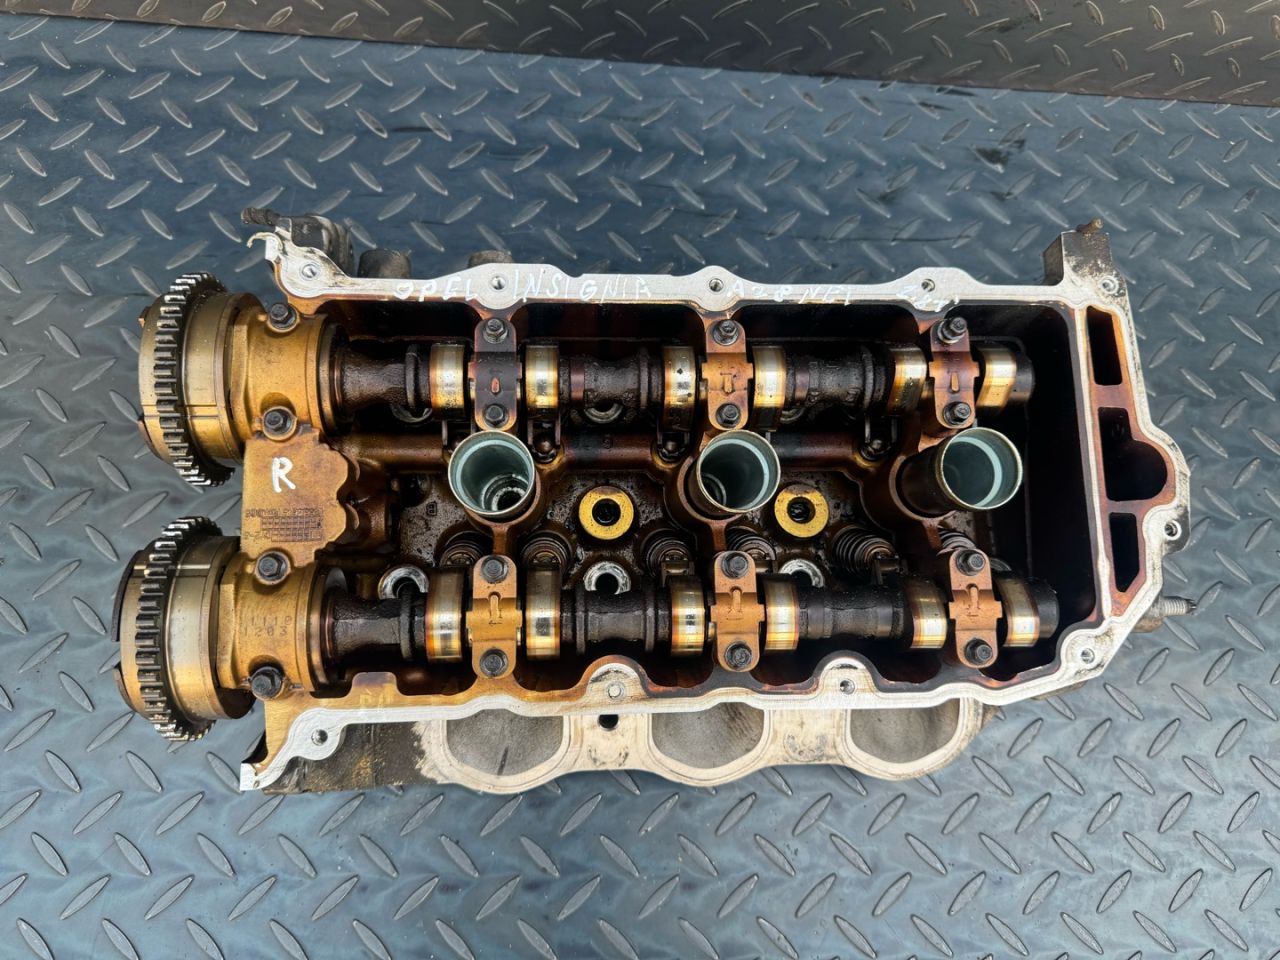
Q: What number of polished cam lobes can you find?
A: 12